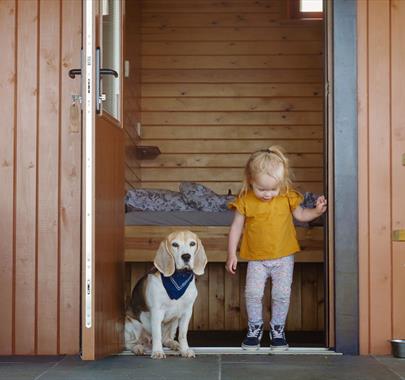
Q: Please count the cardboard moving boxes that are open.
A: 0